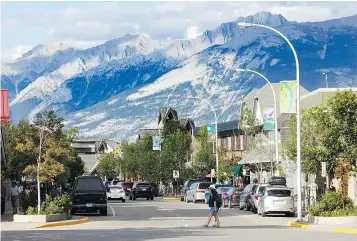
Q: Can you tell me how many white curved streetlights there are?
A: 3